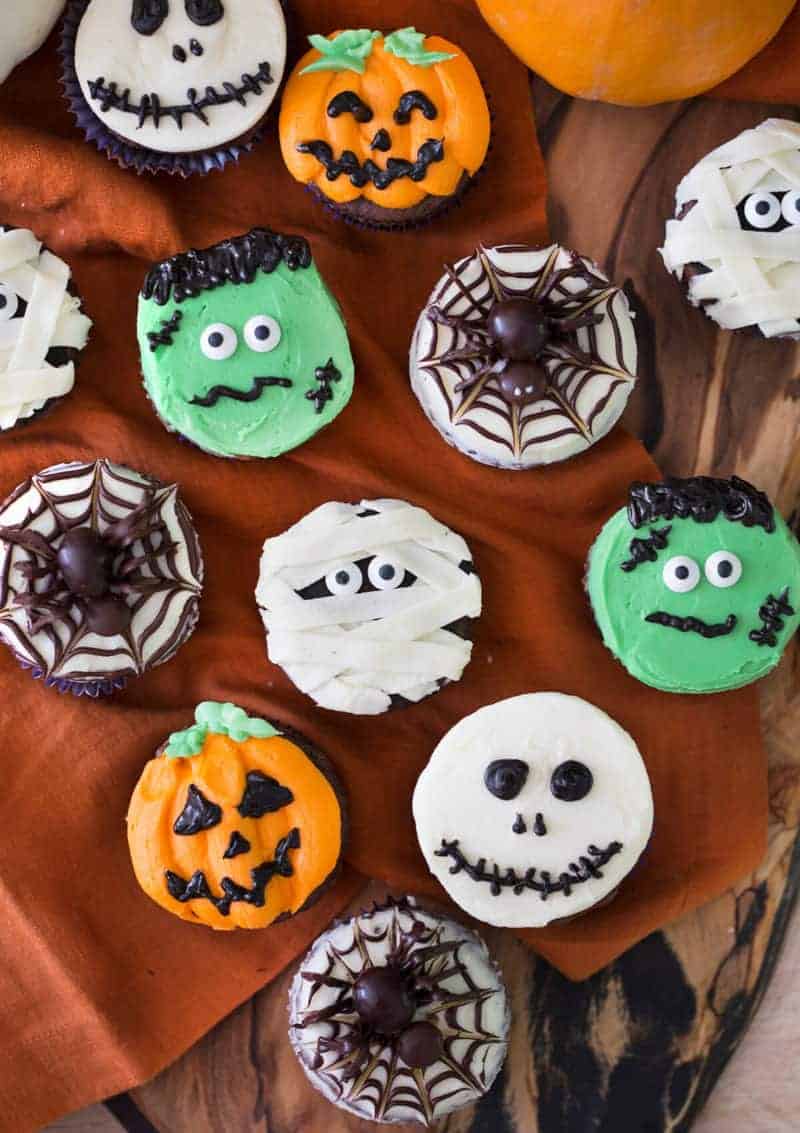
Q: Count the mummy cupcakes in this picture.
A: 3